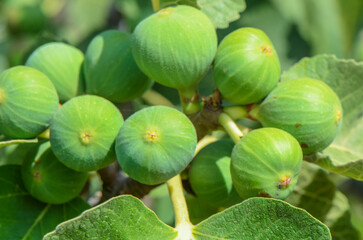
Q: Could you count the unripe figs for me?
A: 11